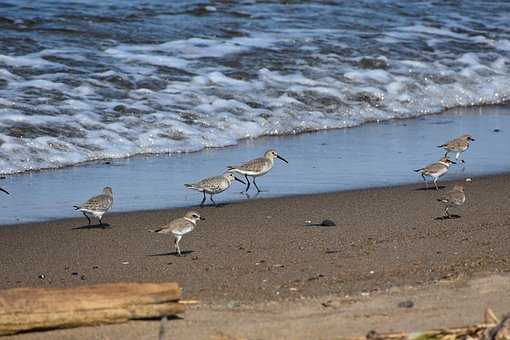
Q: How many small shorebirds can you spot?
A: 7